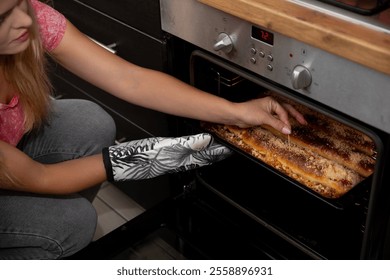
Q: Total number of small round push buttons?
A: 5